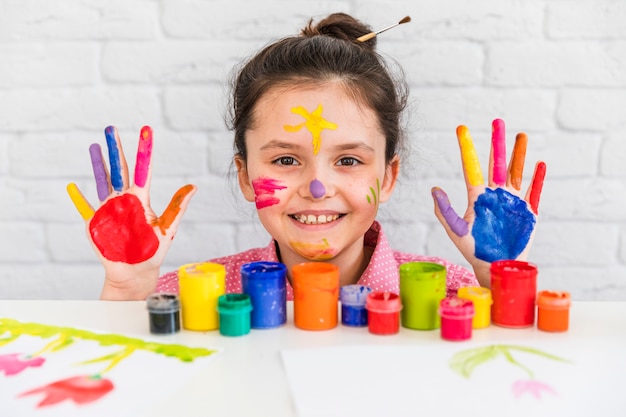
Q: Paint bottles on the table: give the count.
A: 12